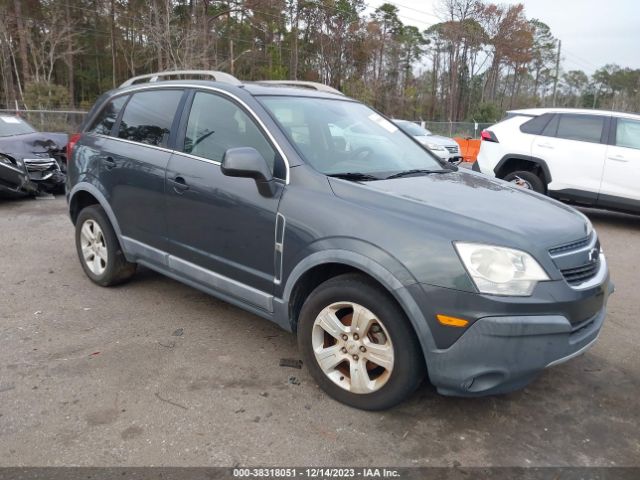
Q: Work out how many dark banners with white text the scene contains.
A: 1